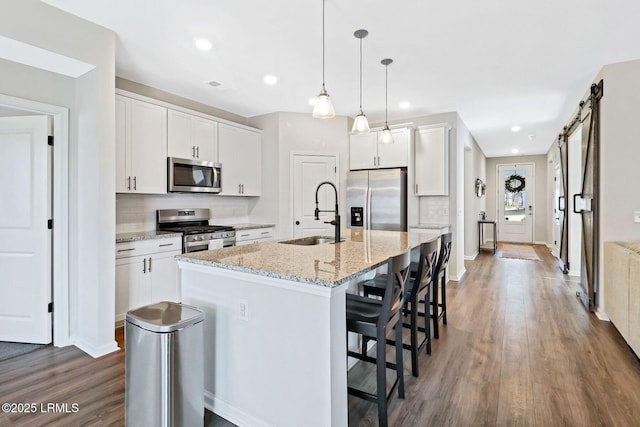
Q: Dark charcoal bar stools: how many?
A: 3